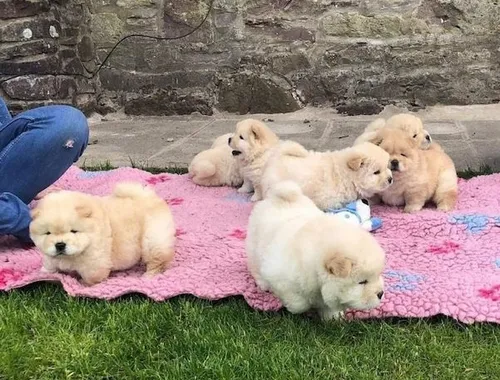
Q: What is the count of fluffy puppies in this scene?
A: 7